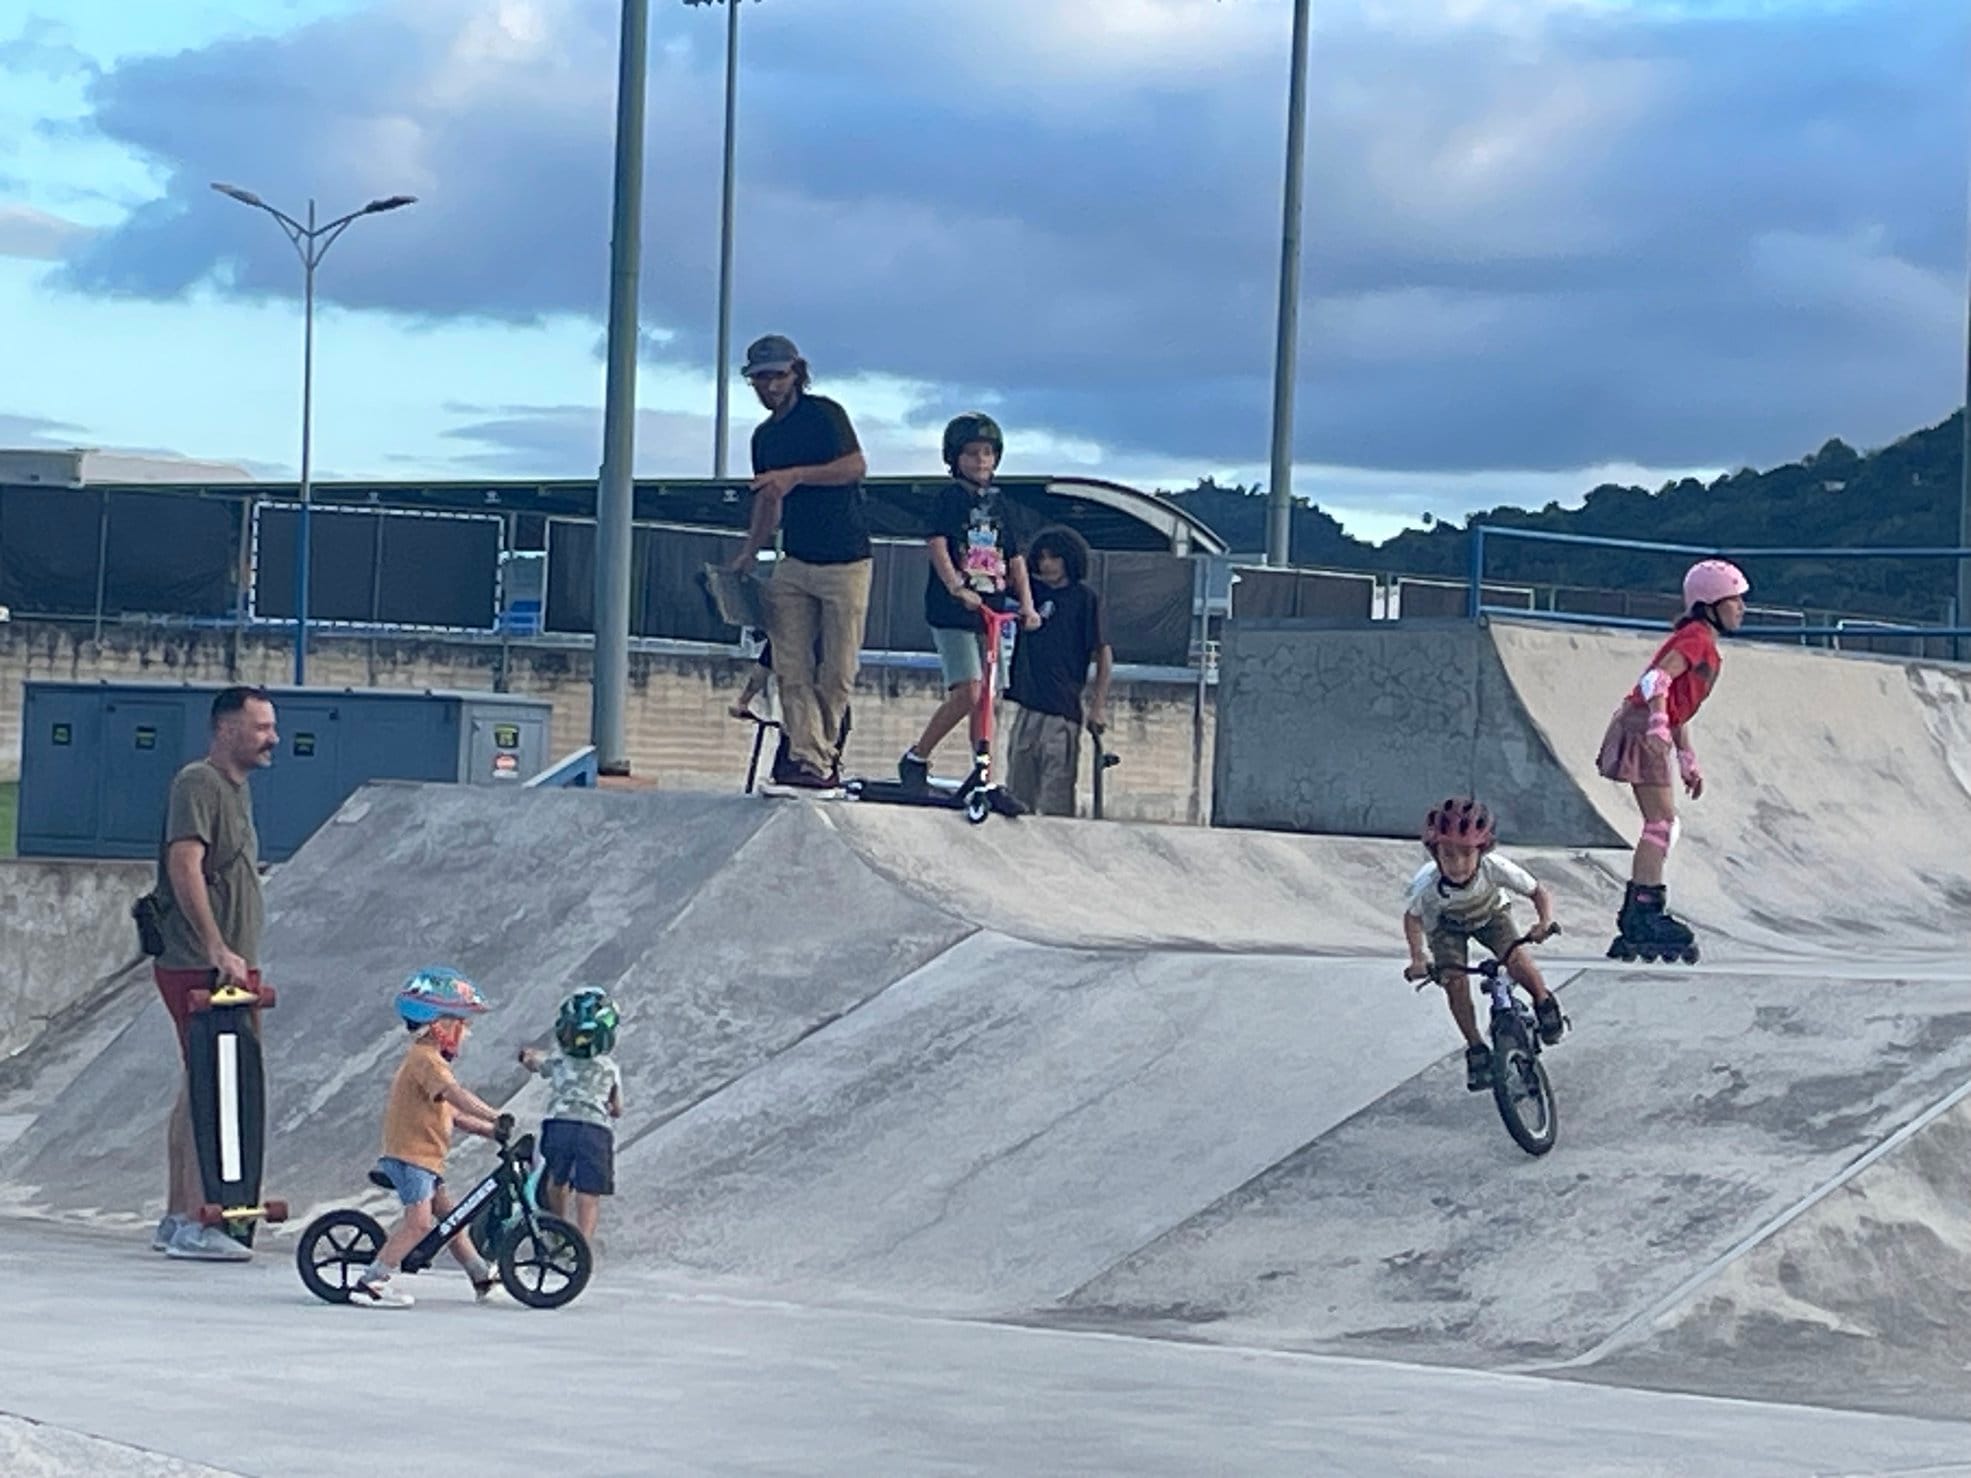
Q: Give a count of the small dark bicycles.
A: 2